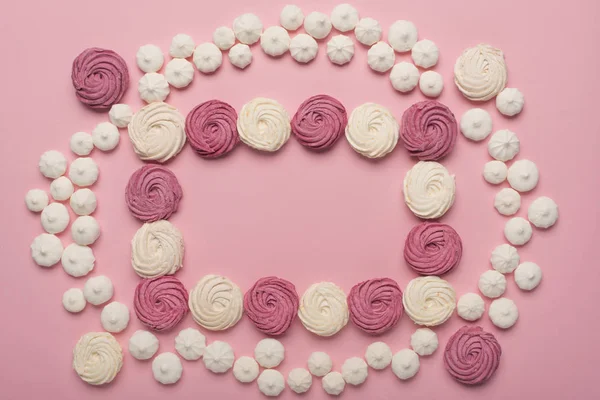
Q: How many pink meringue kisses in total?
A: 10